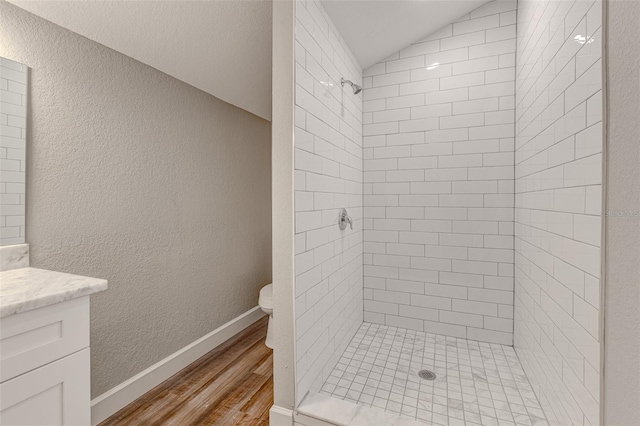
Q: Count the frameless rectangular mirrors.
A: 1